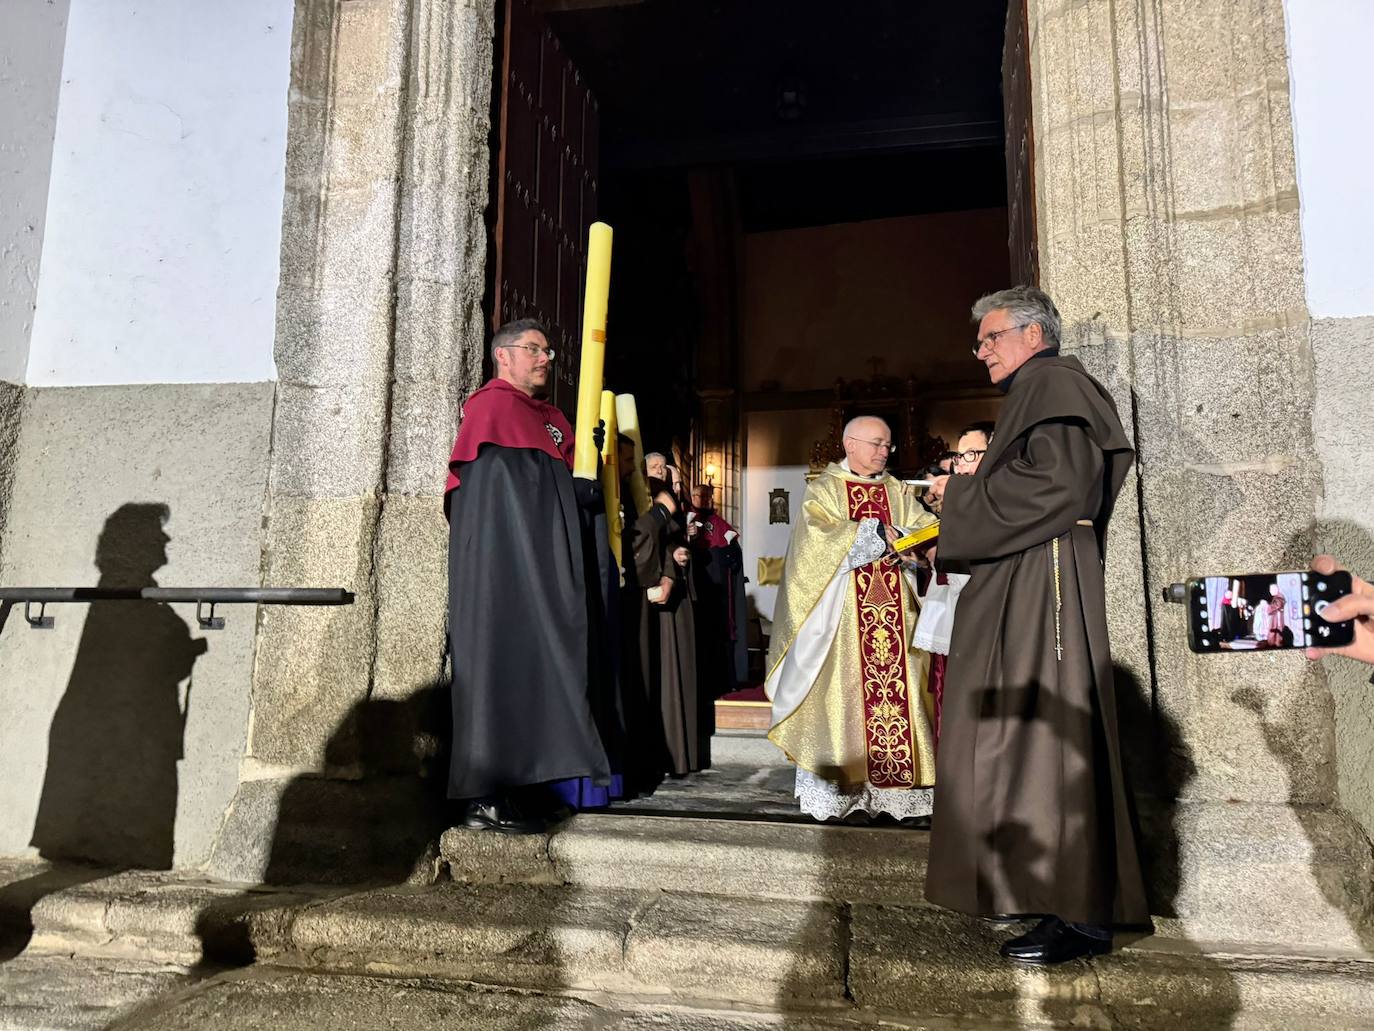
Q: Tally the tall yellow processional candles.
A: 3